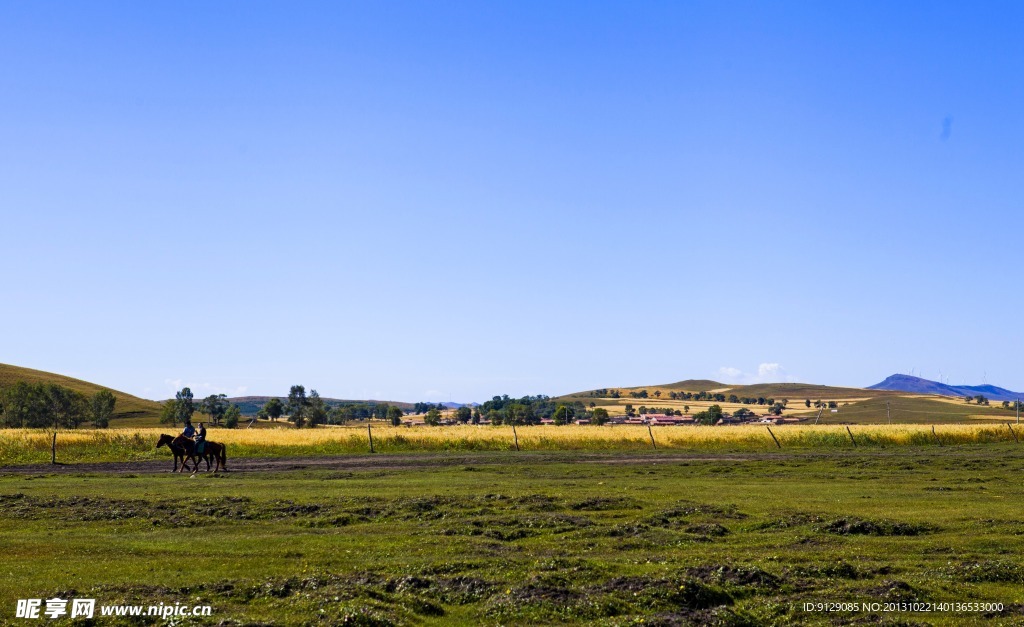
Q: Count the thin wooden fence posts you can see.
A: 8